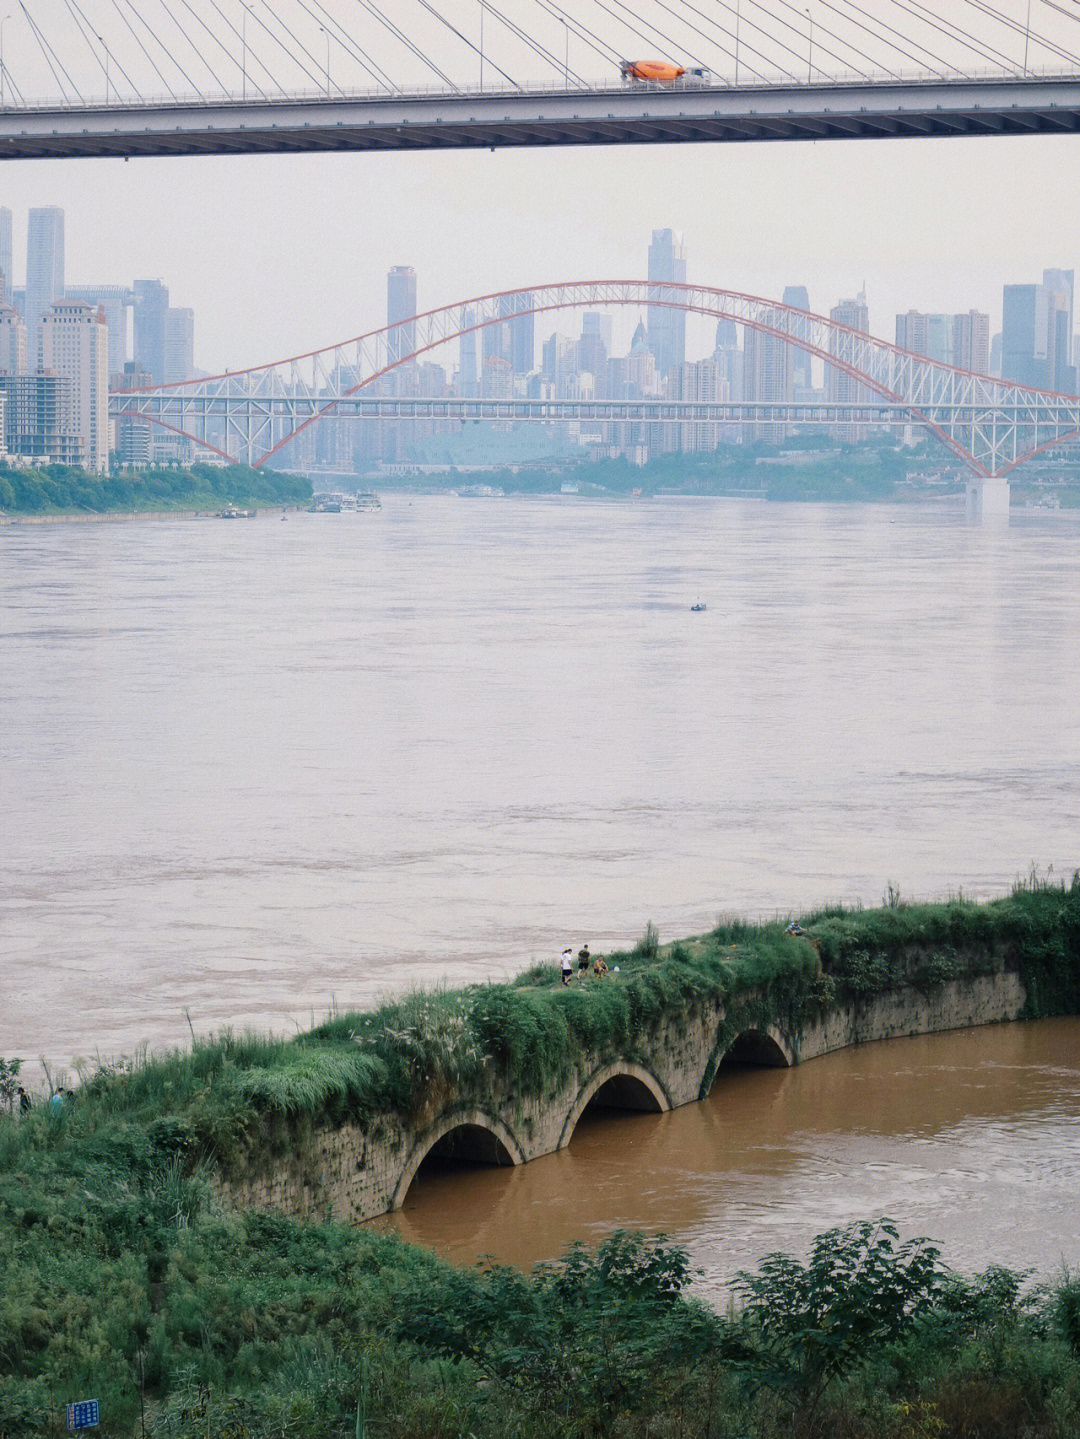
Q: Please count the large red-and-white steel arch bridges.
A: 1